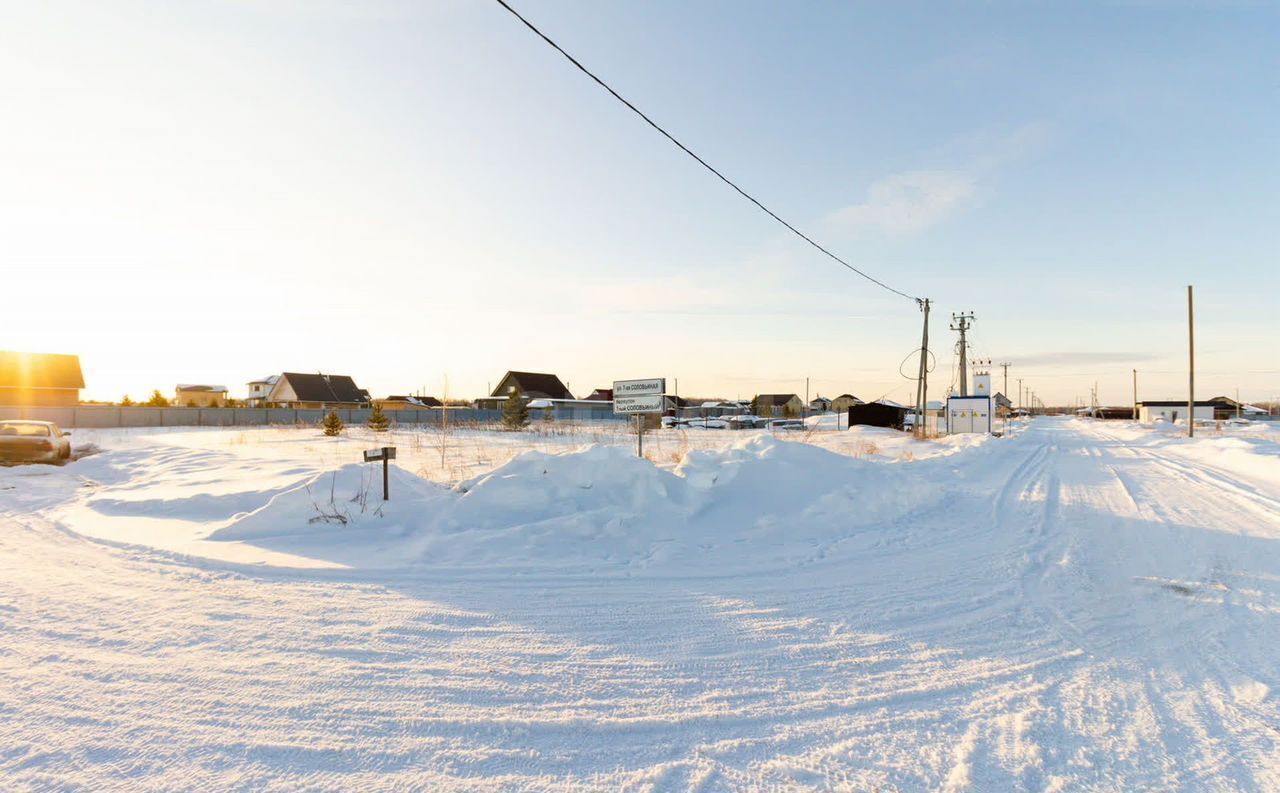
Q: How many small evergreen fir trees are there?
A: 3